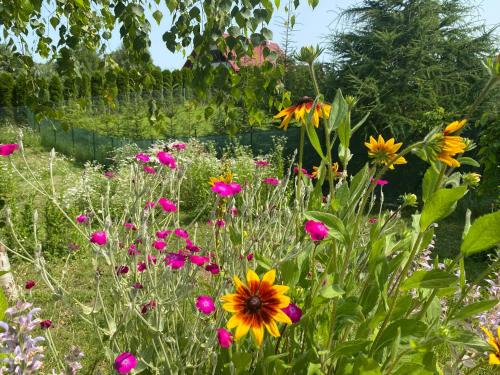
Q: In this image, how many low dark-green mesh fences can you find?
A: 1